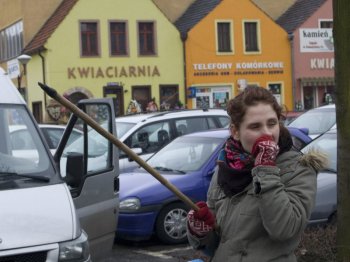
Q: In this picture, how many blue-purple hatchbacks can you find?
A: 1